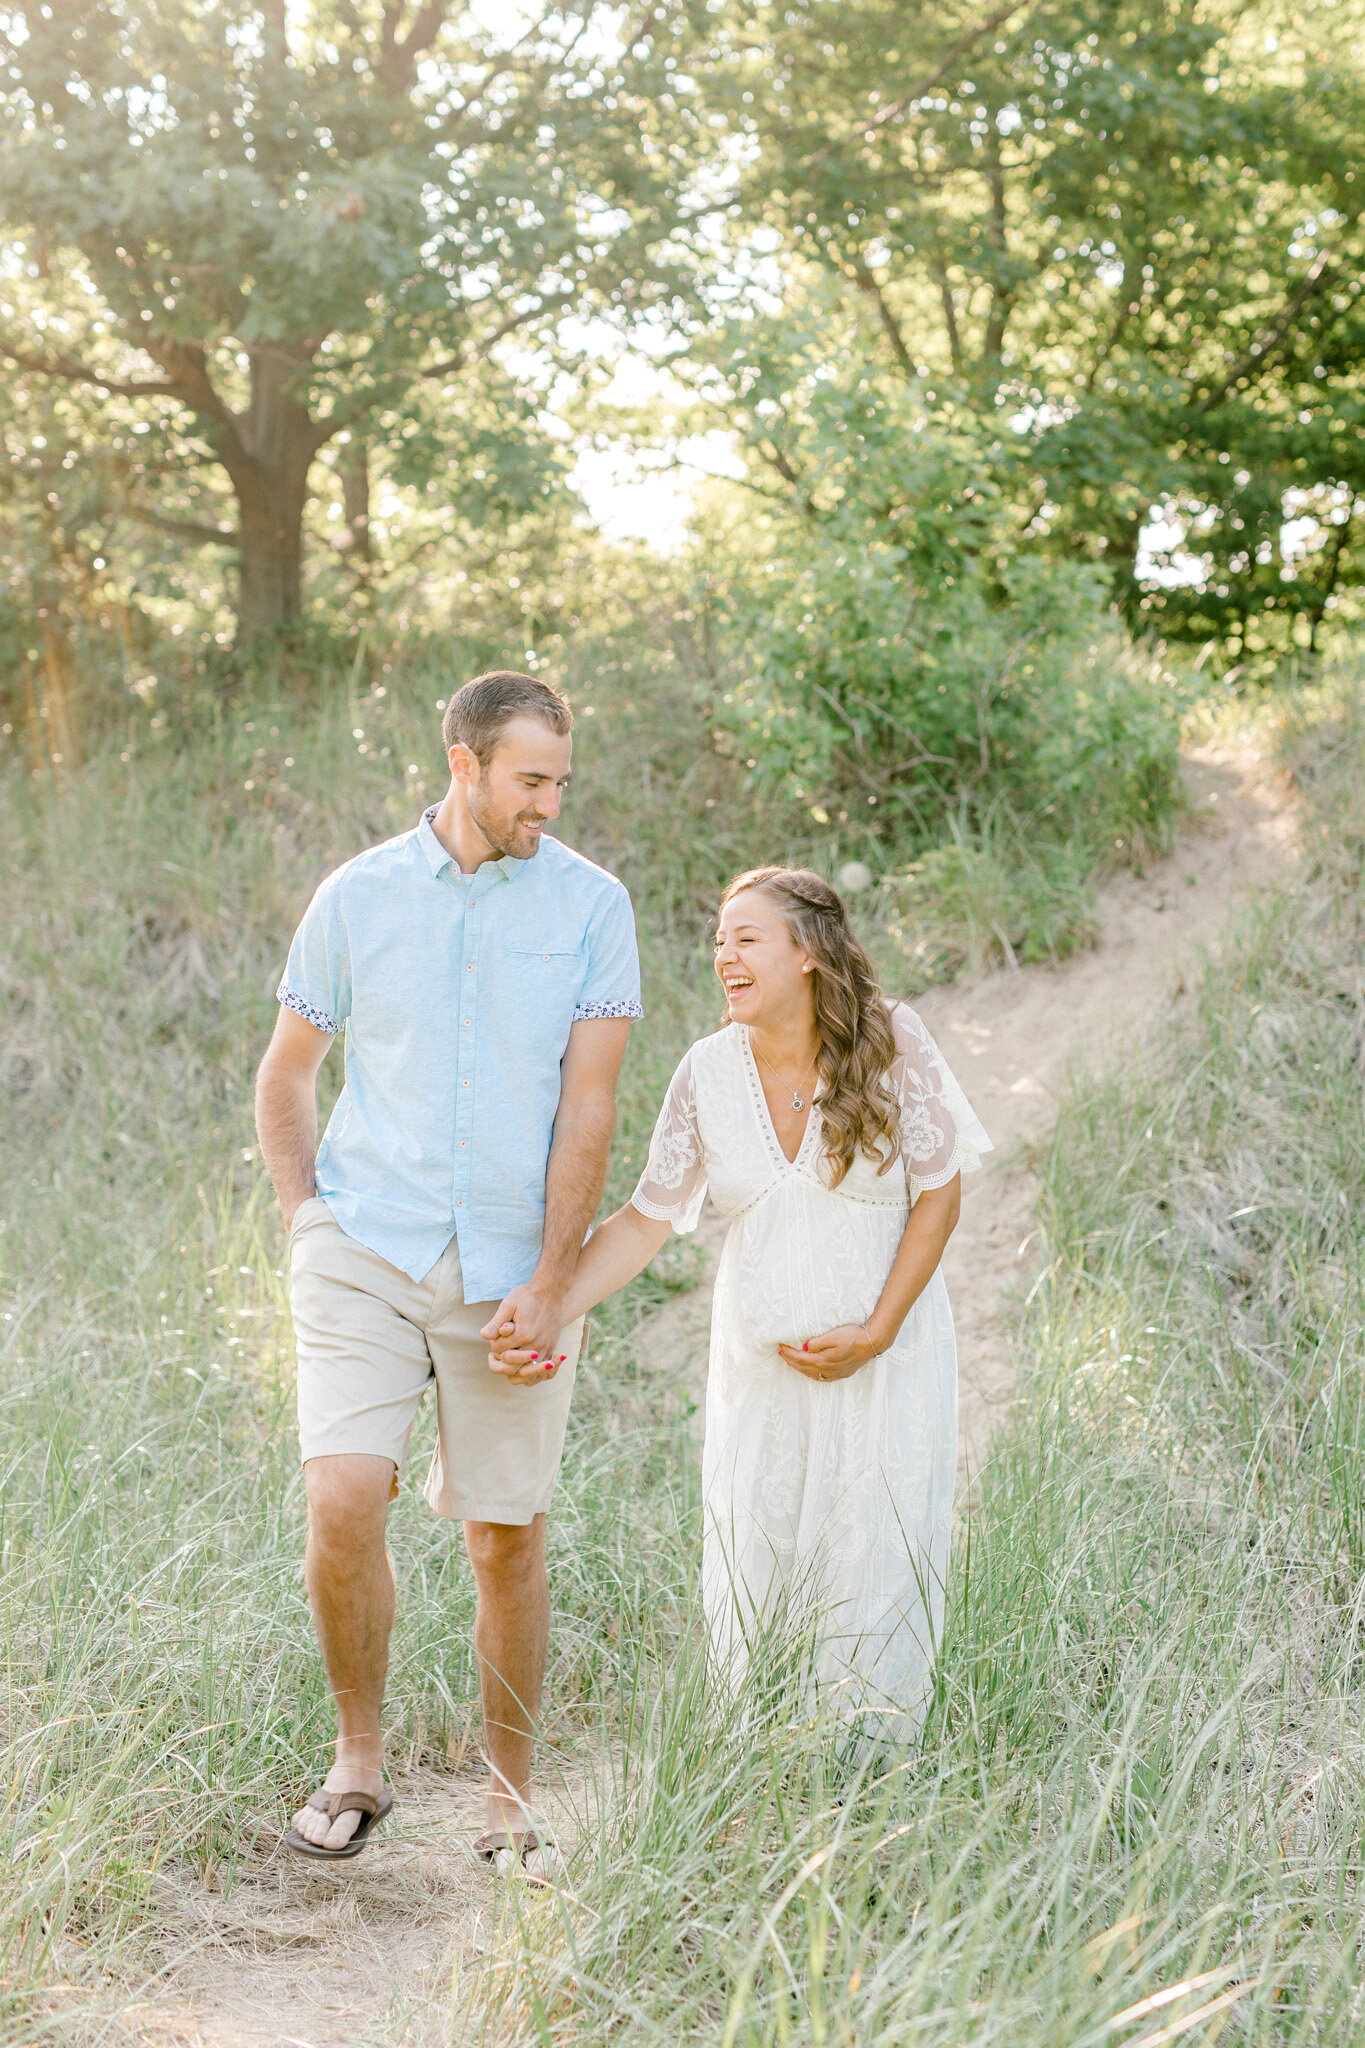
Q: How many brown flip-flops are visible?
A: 2